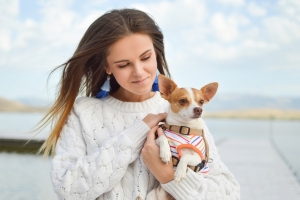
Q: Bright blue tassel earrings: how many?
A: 2